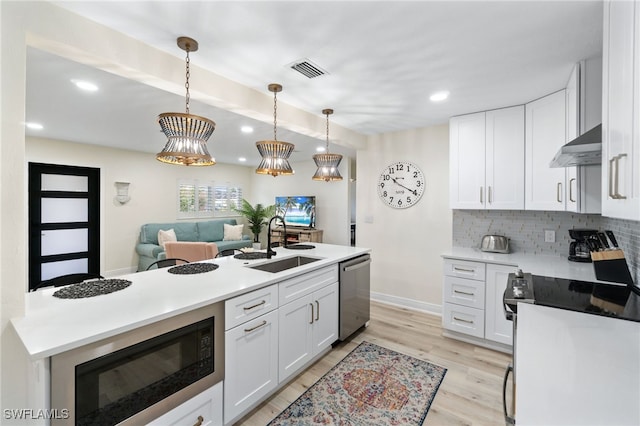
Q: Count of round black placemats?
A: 4